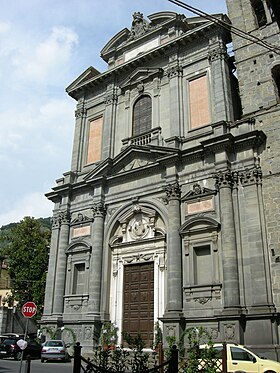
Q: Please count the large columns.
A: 4